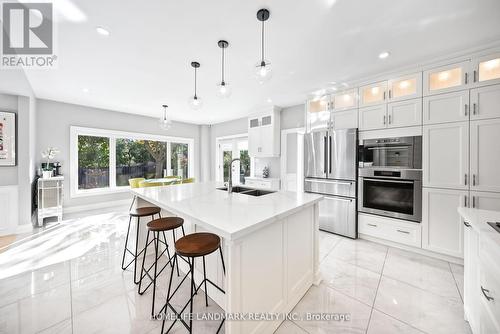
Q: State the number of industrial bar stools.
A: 3